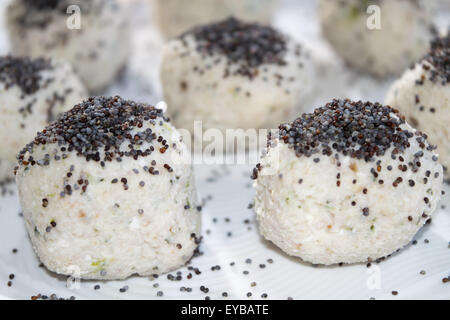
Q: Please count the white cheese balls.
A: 8